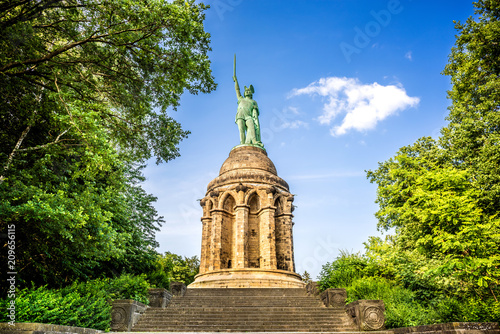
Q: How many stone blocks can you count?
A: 6